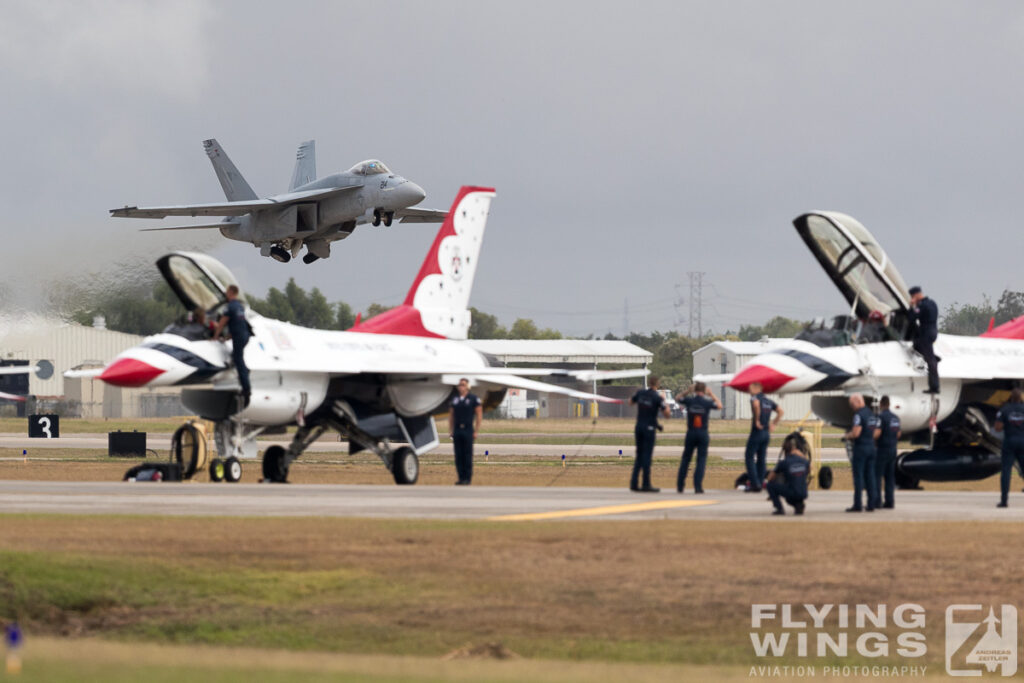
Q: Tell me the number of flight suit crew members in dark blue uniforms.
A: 10